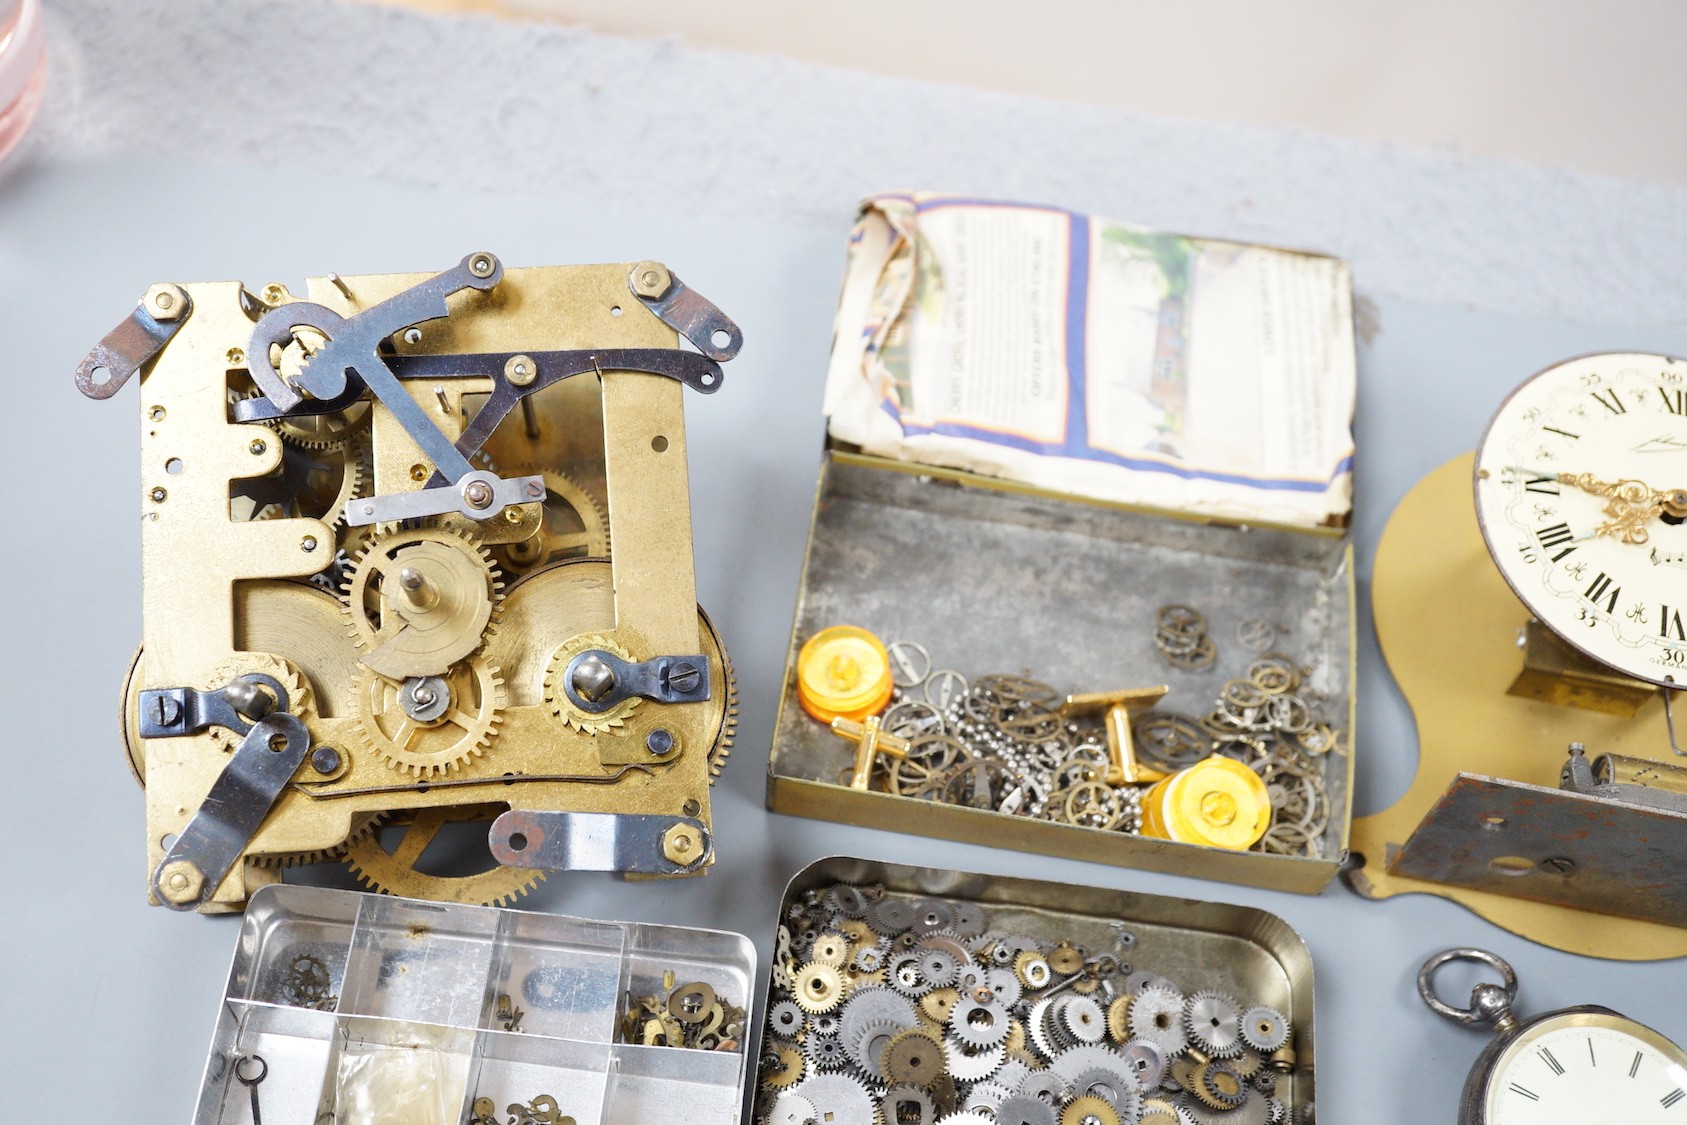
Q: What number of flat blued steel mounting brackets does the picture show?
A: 4